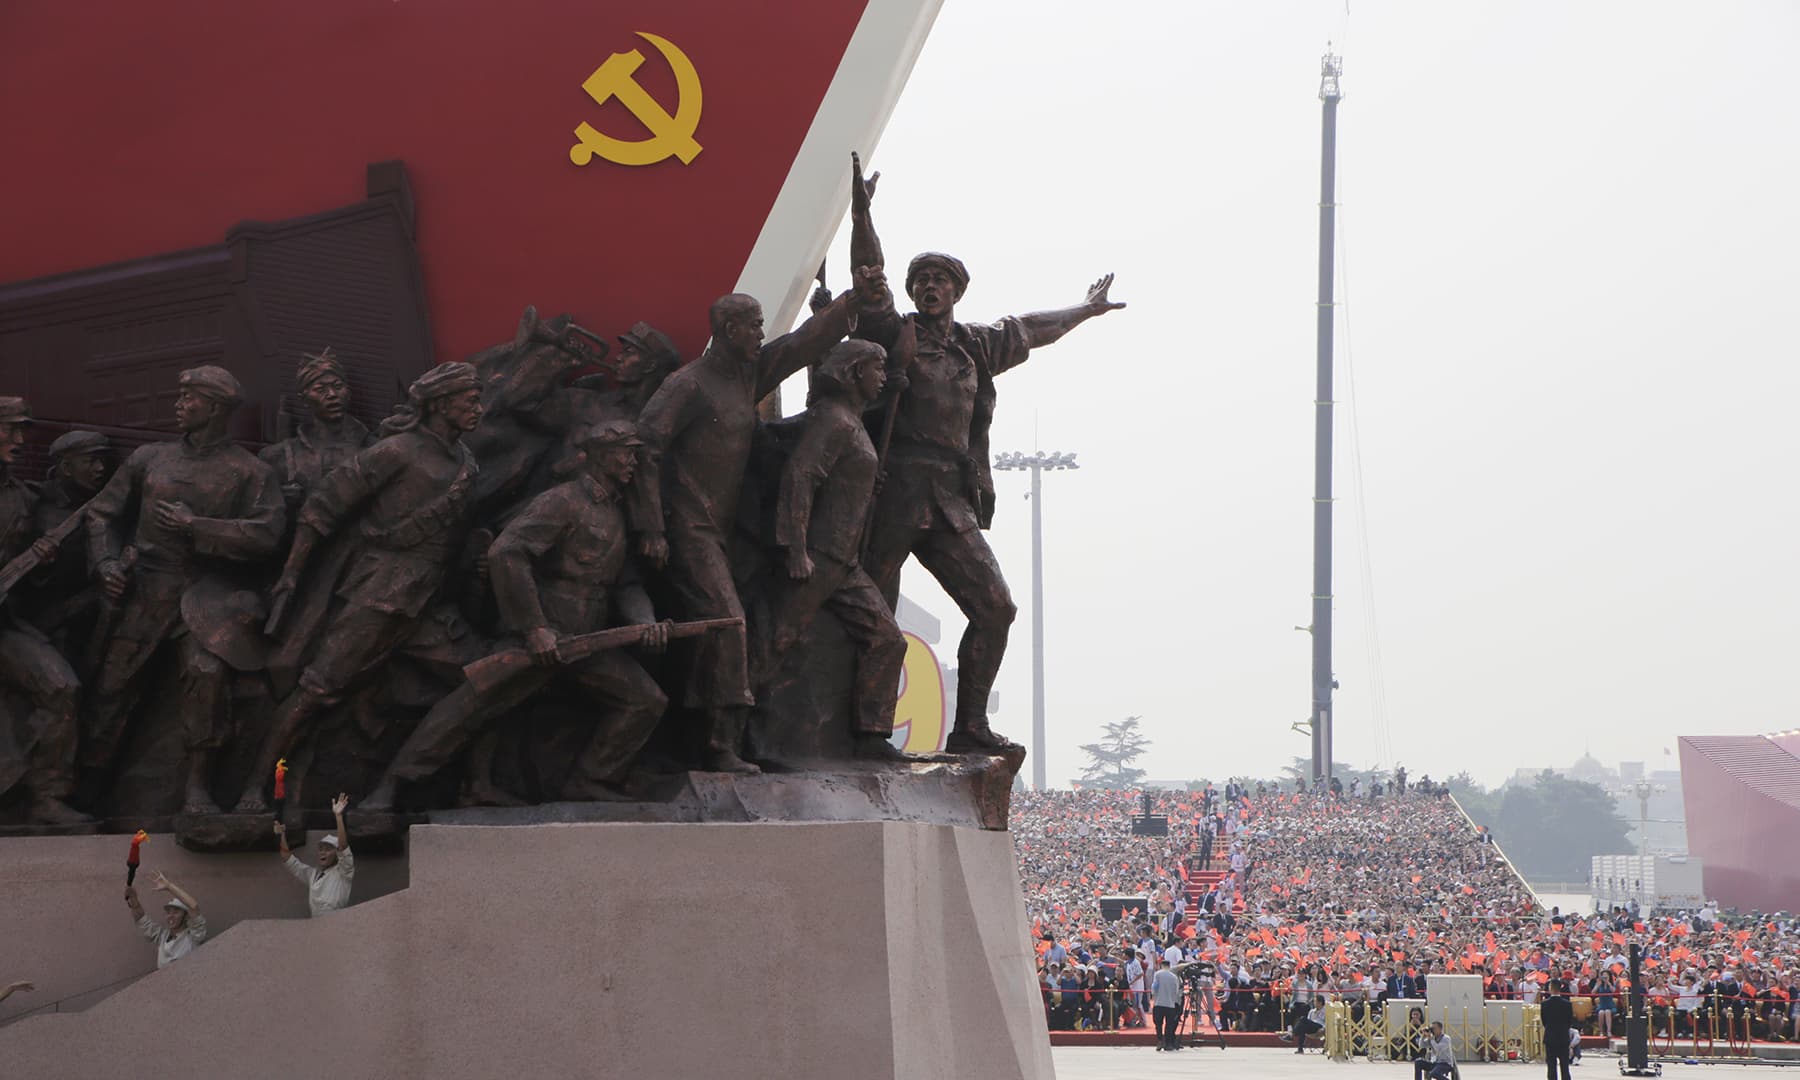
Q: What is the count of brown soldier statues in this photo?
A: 10